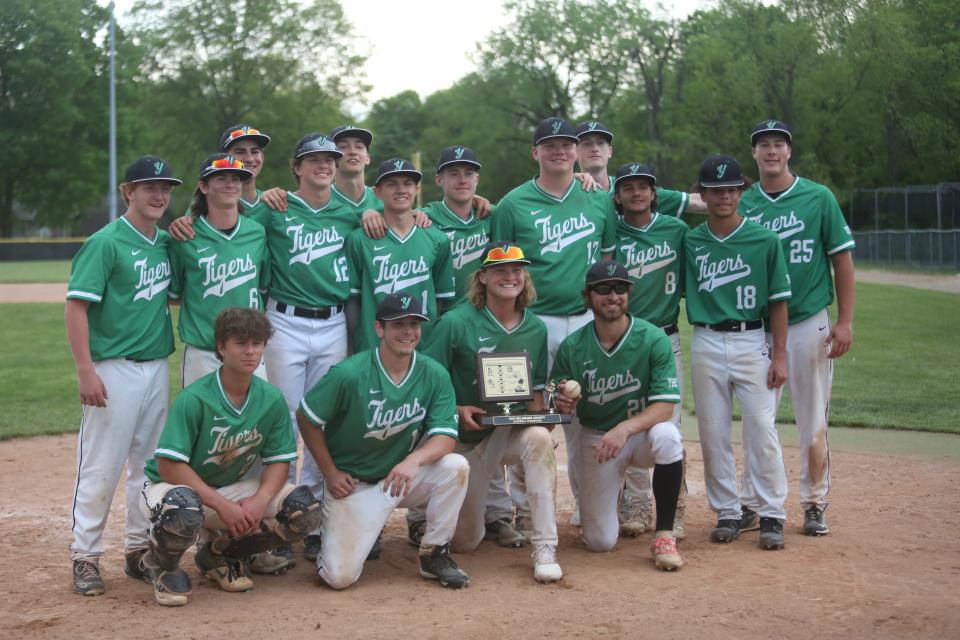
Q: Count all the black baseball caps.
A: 15